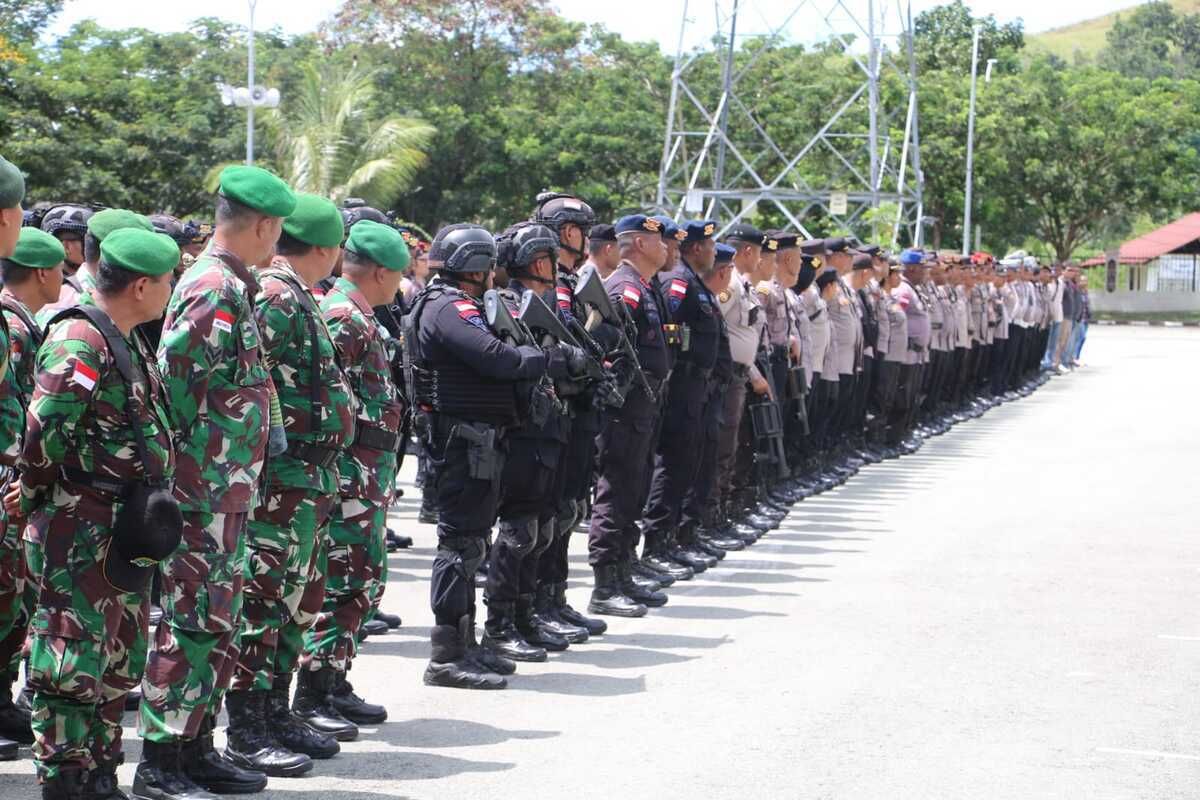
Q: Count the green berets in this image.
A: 7